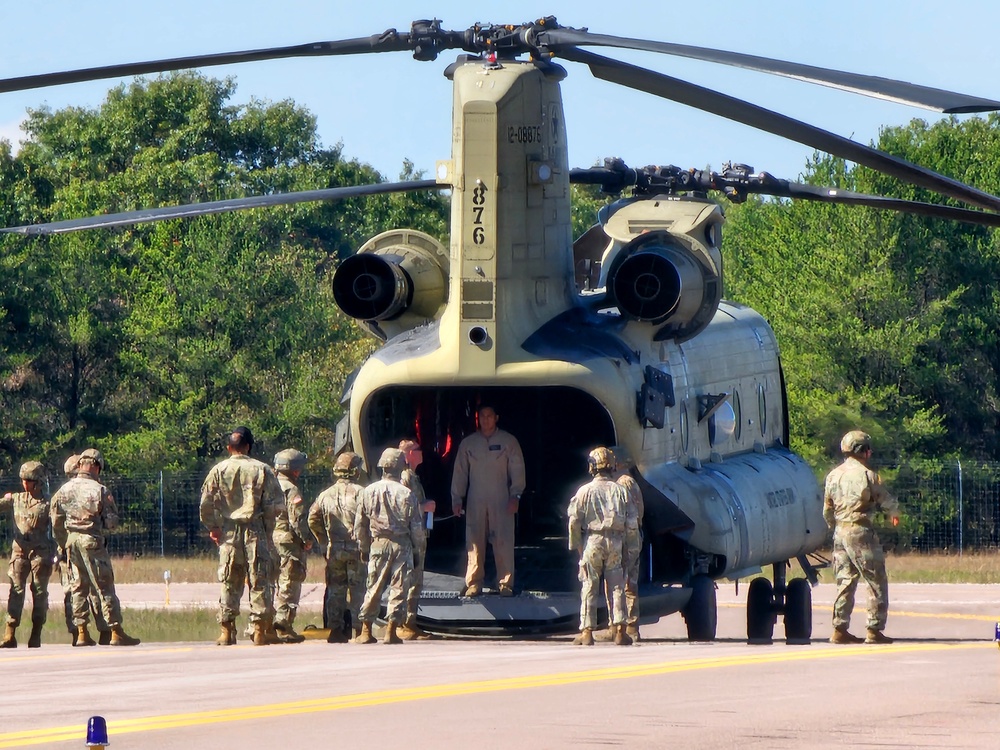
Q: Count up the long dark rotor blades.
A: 5